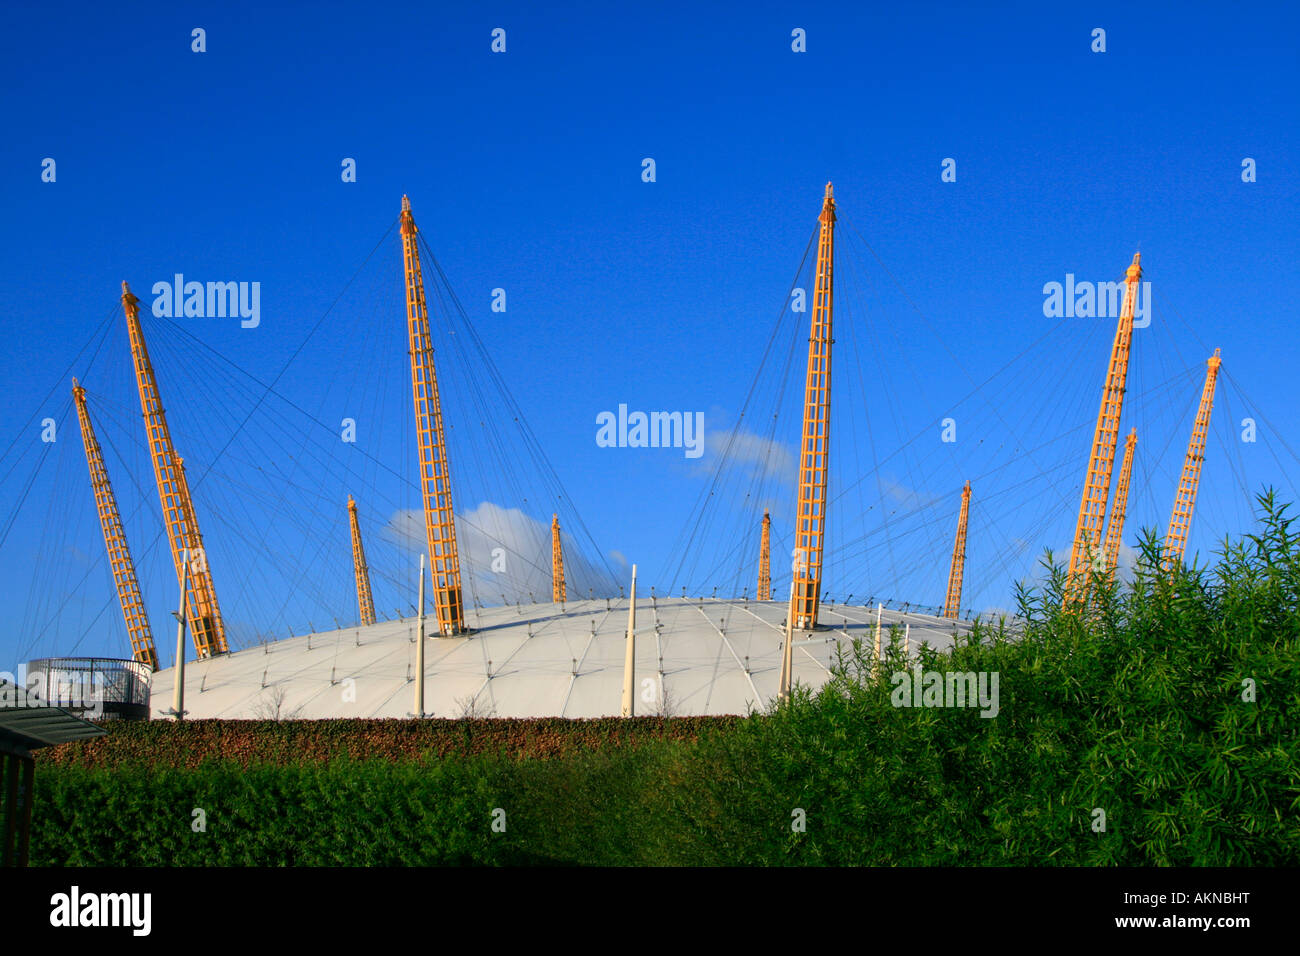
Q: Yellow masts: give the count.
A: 12